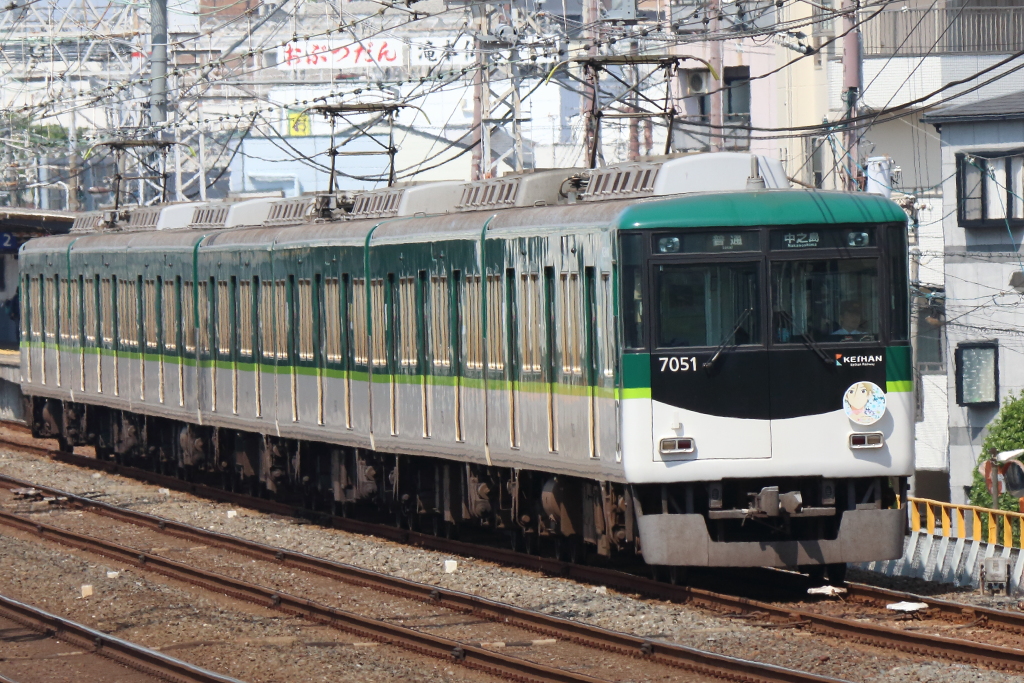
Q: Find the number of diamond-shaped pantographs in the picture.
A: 3